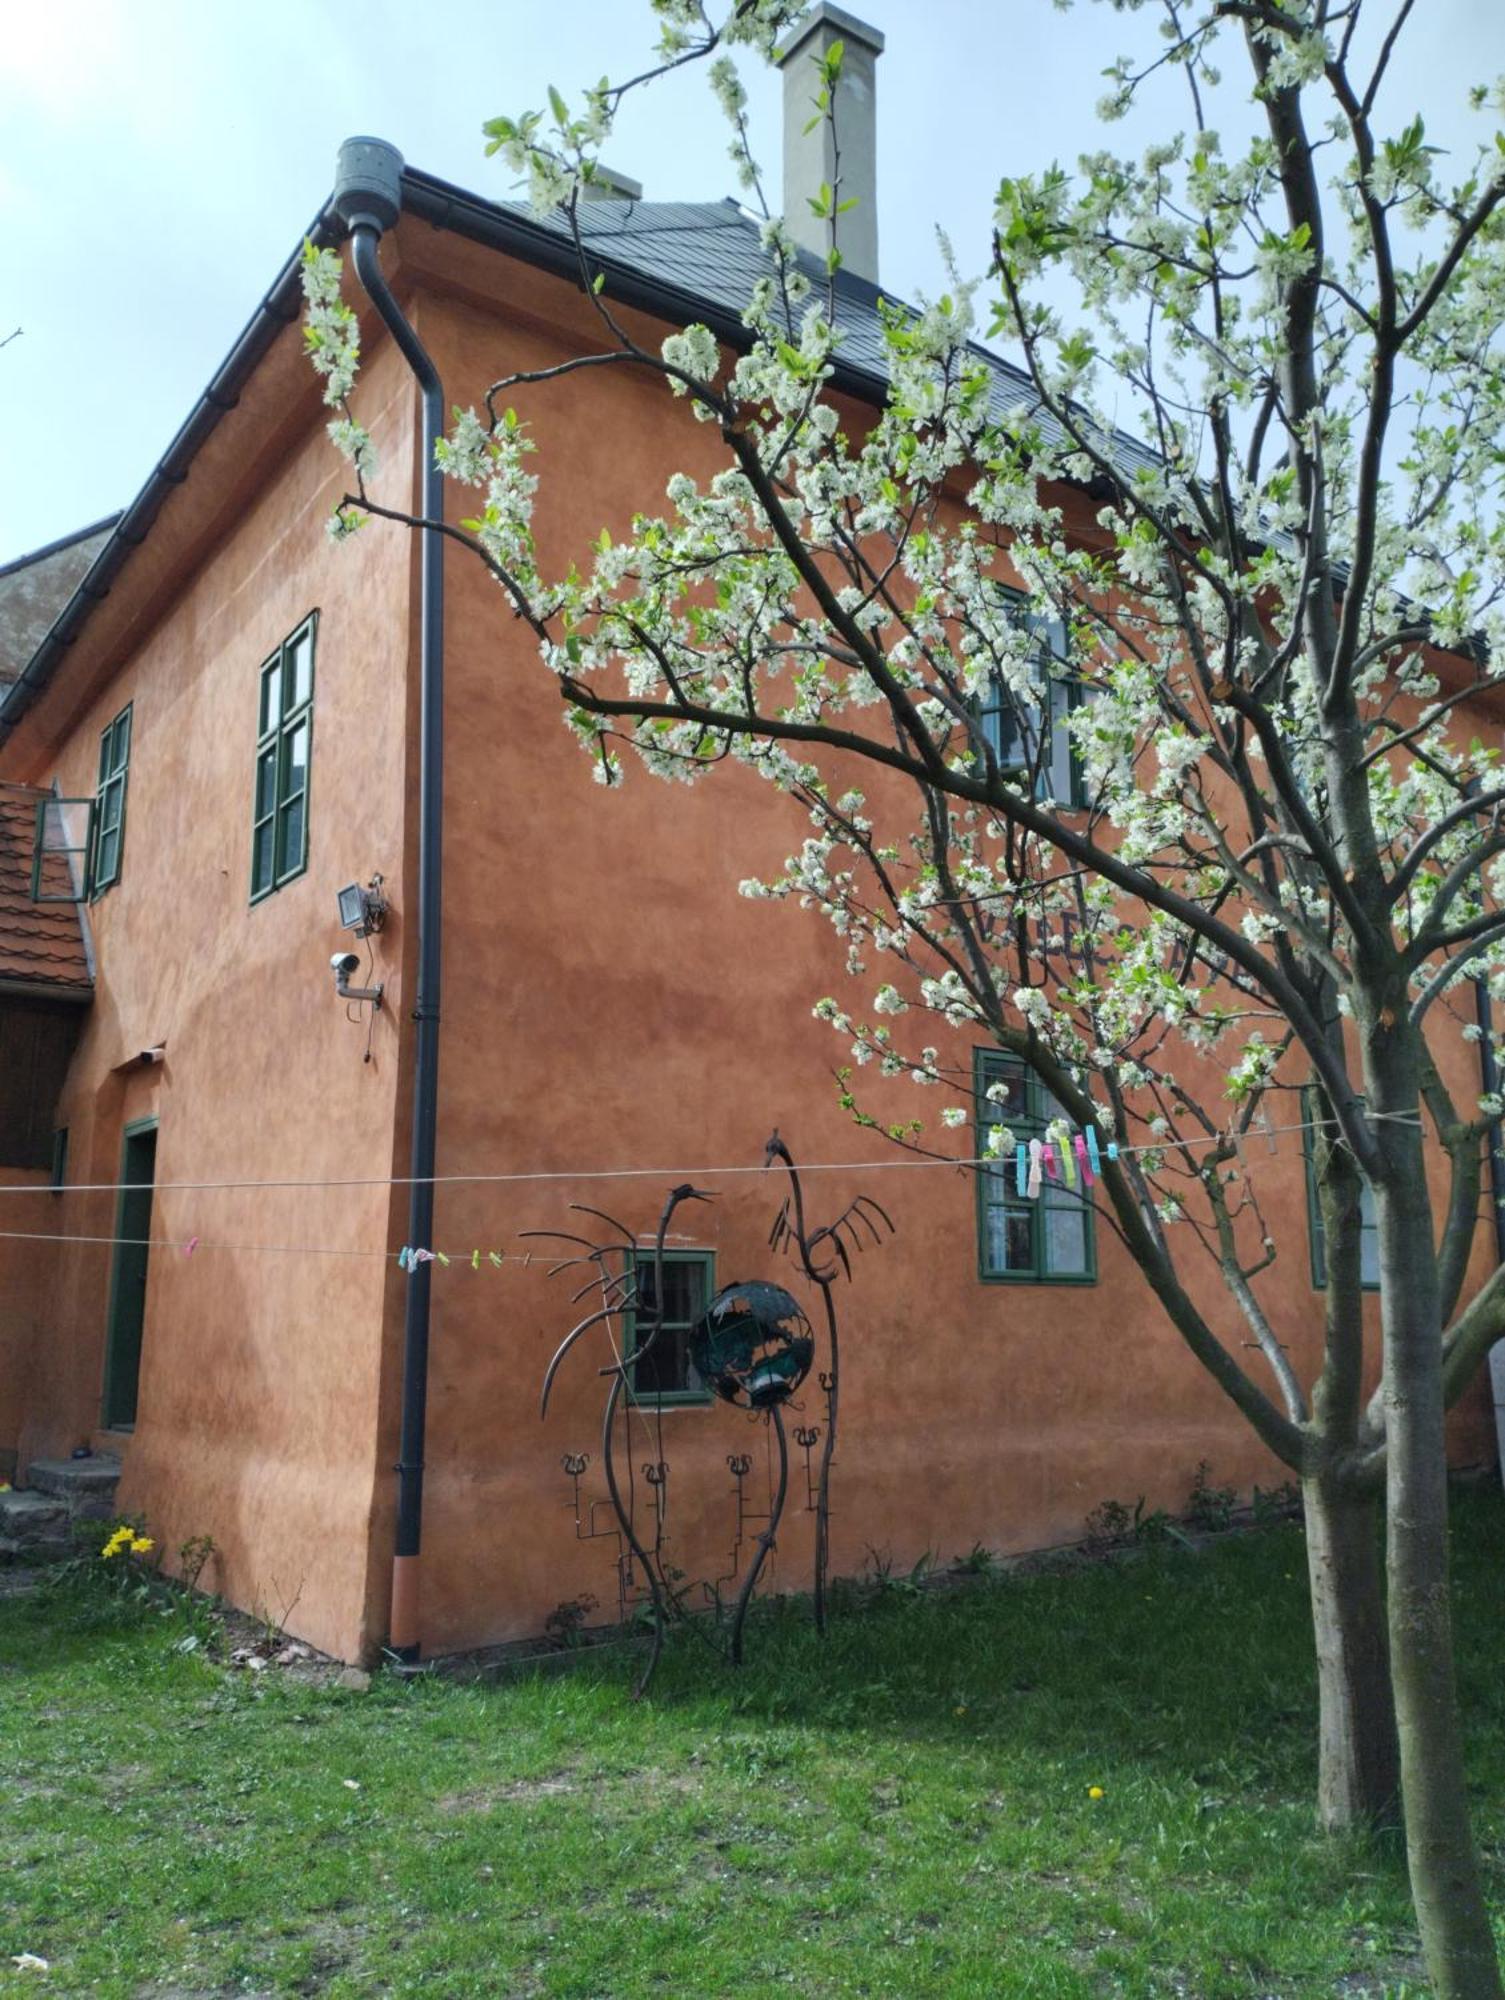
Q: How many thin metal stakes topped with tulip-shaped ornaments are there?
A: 5